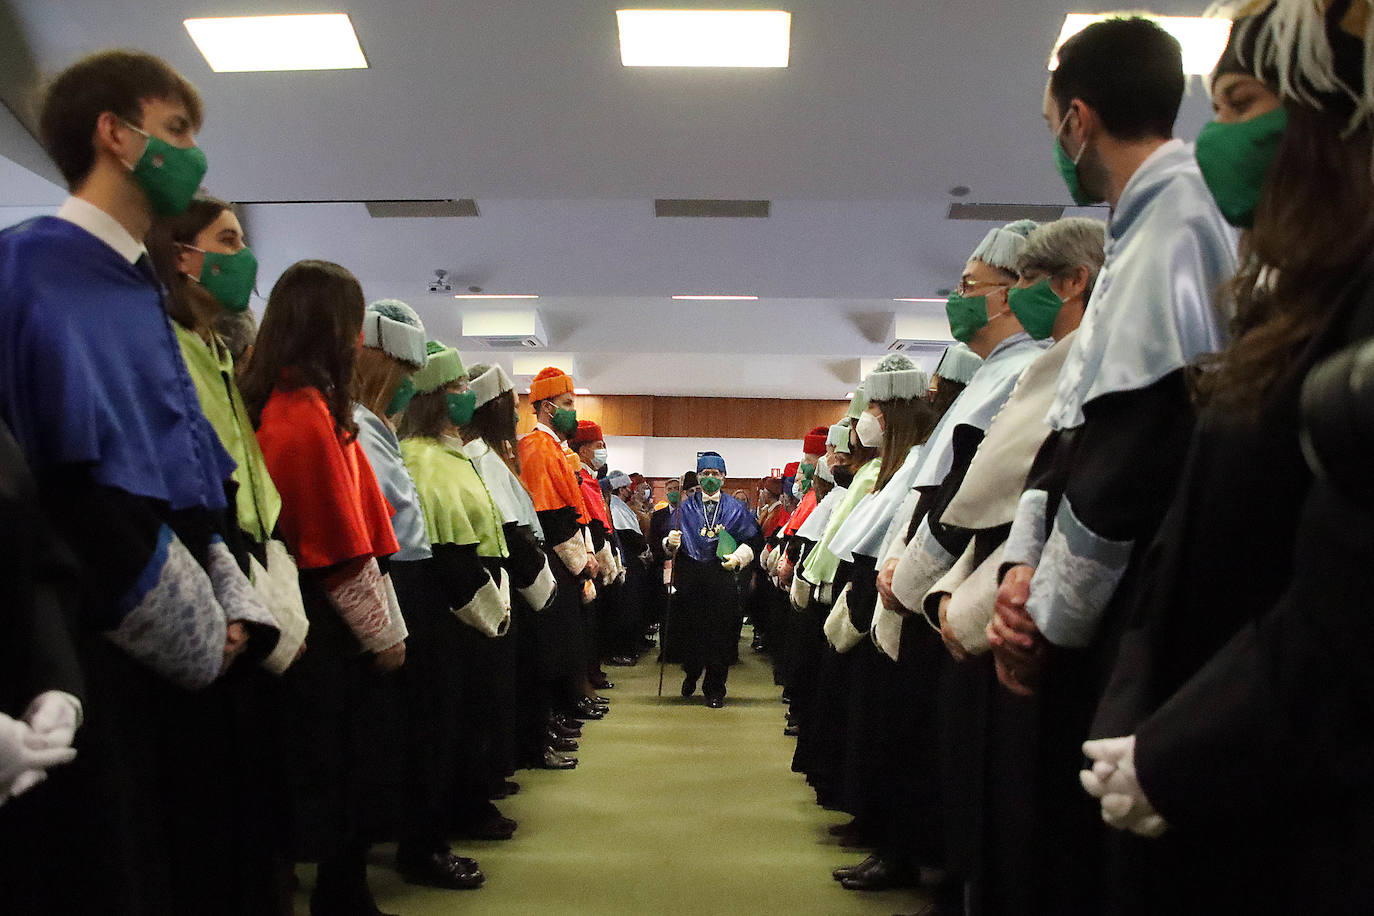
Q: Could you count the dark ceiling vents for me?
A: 3